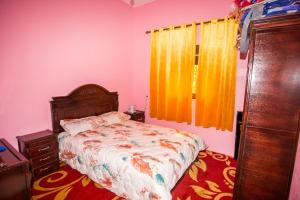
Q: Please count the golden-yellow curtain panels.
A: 2